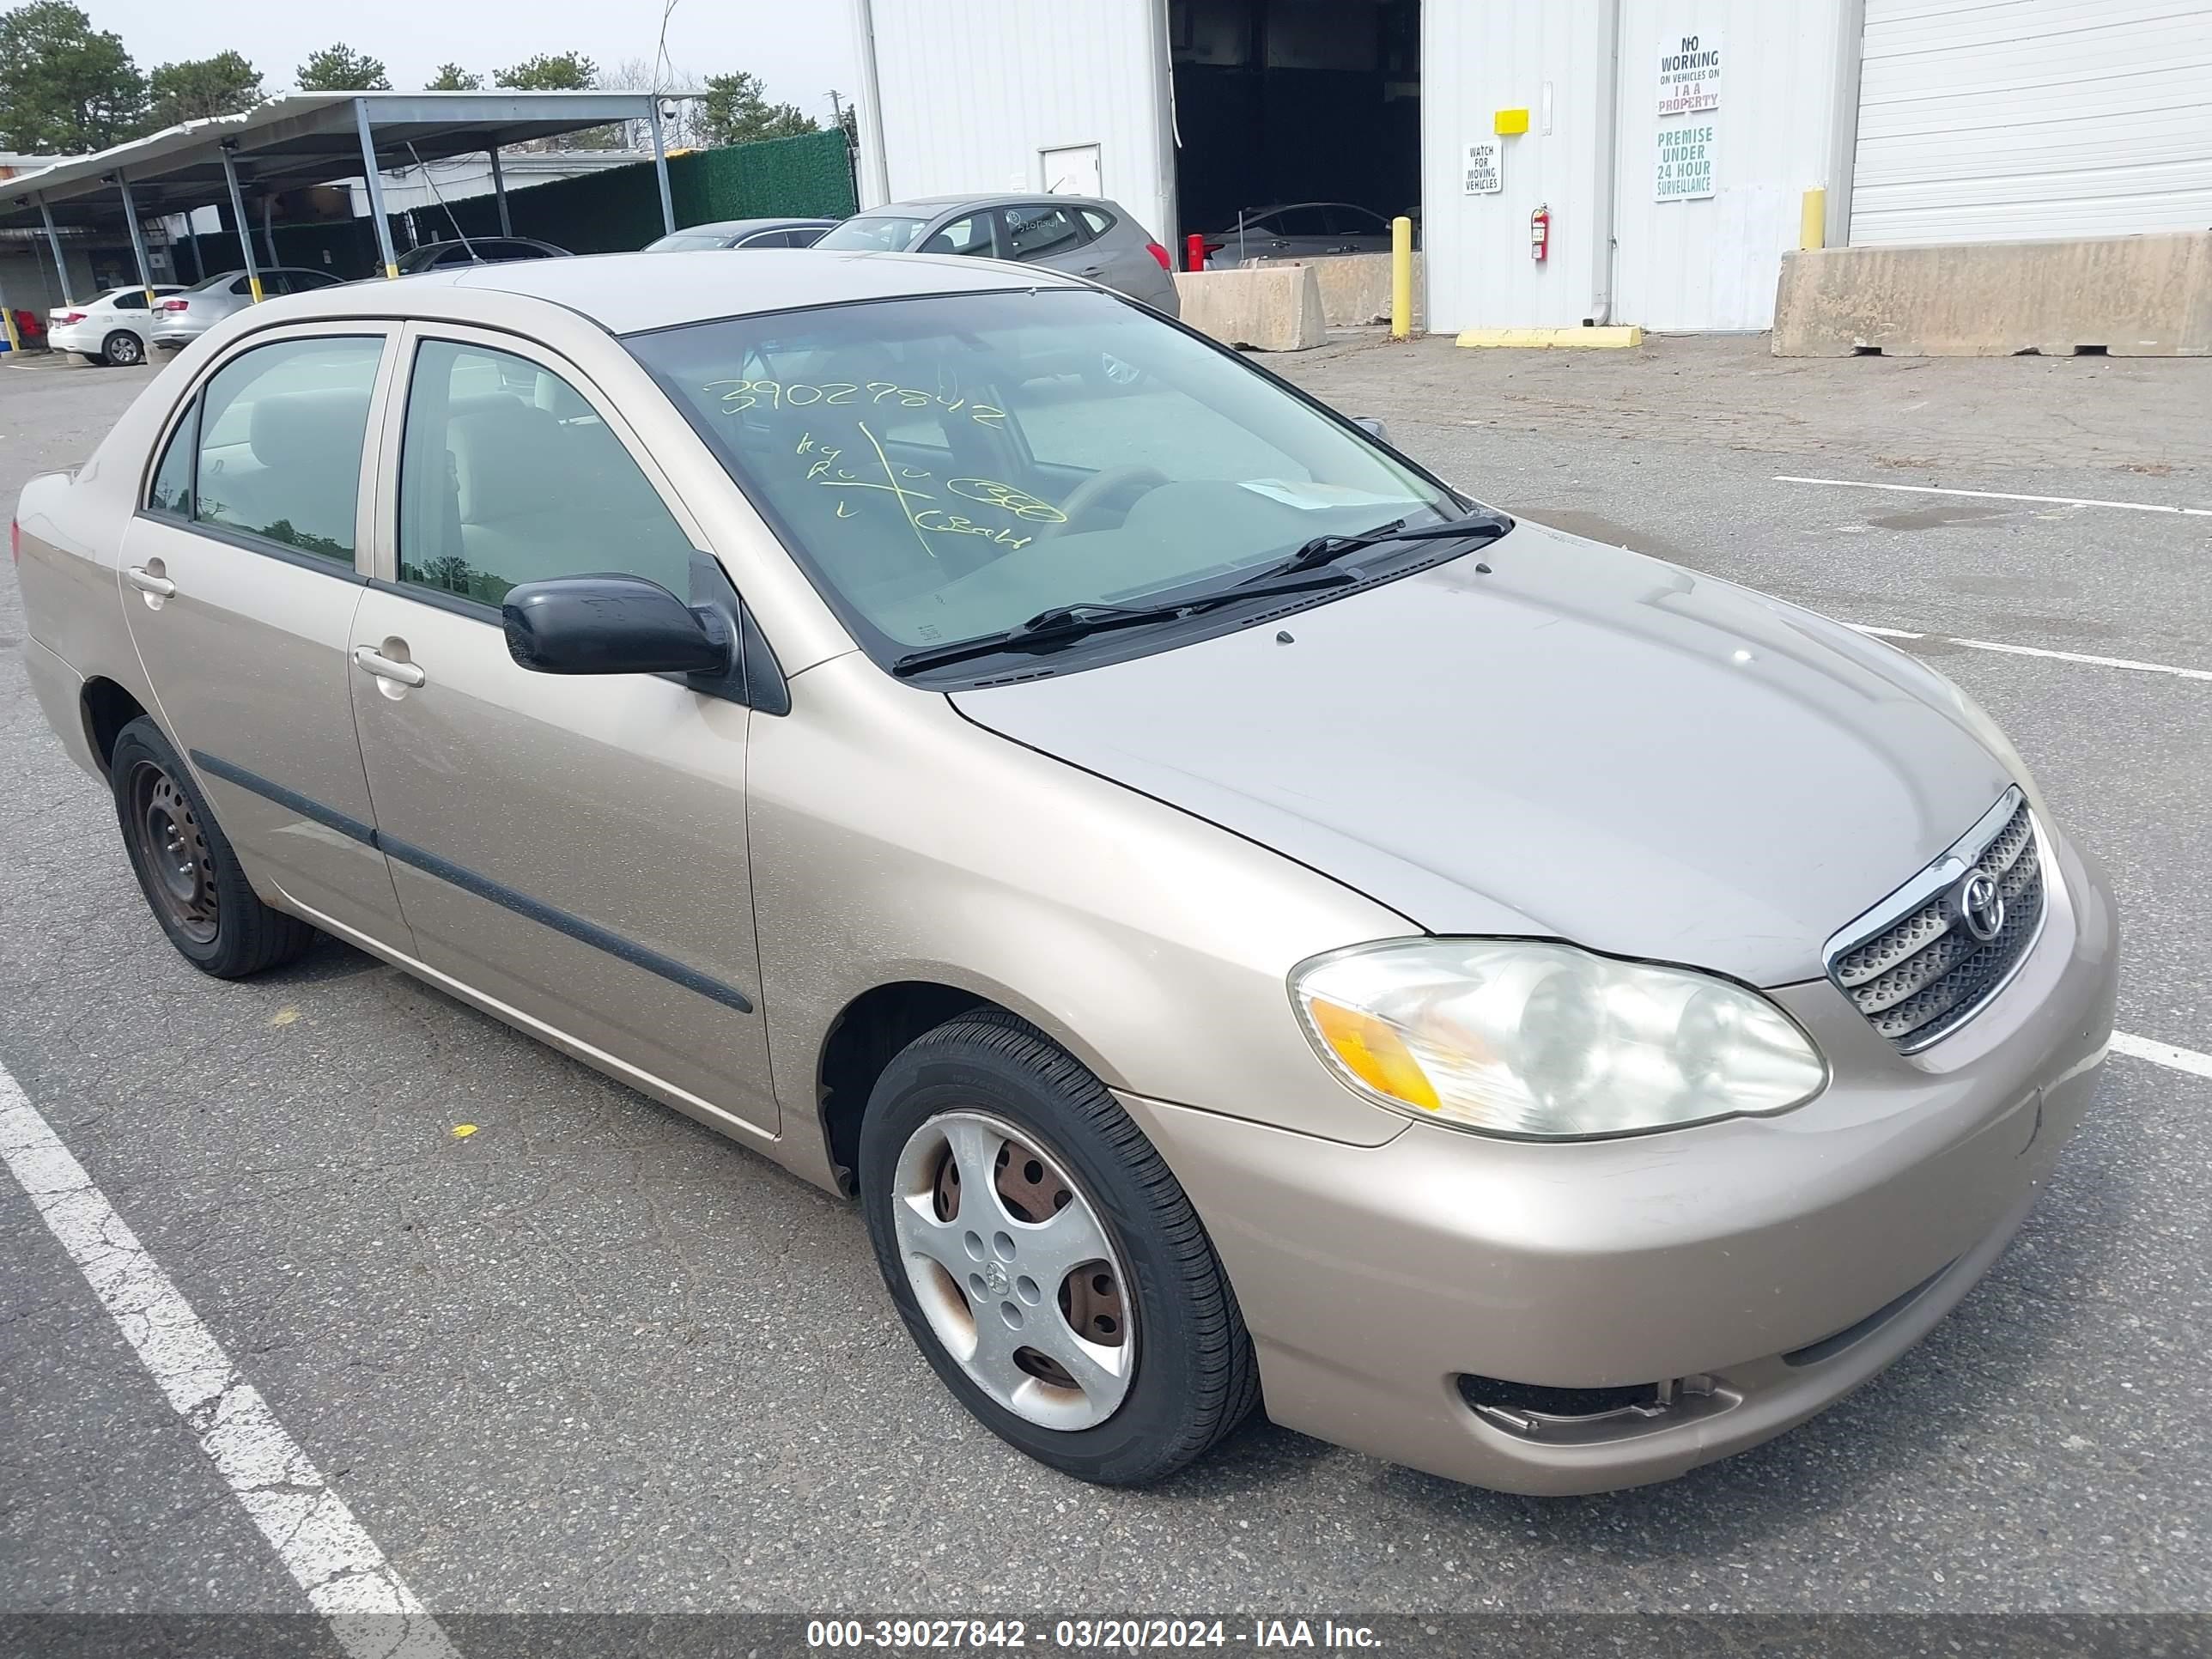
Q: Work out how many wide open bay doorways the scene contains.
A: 1